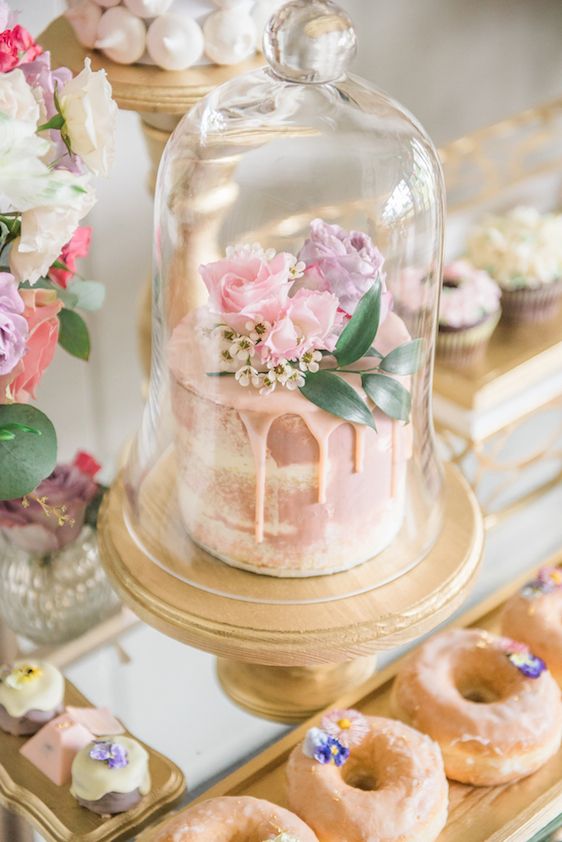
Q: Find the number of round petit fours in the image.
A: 2